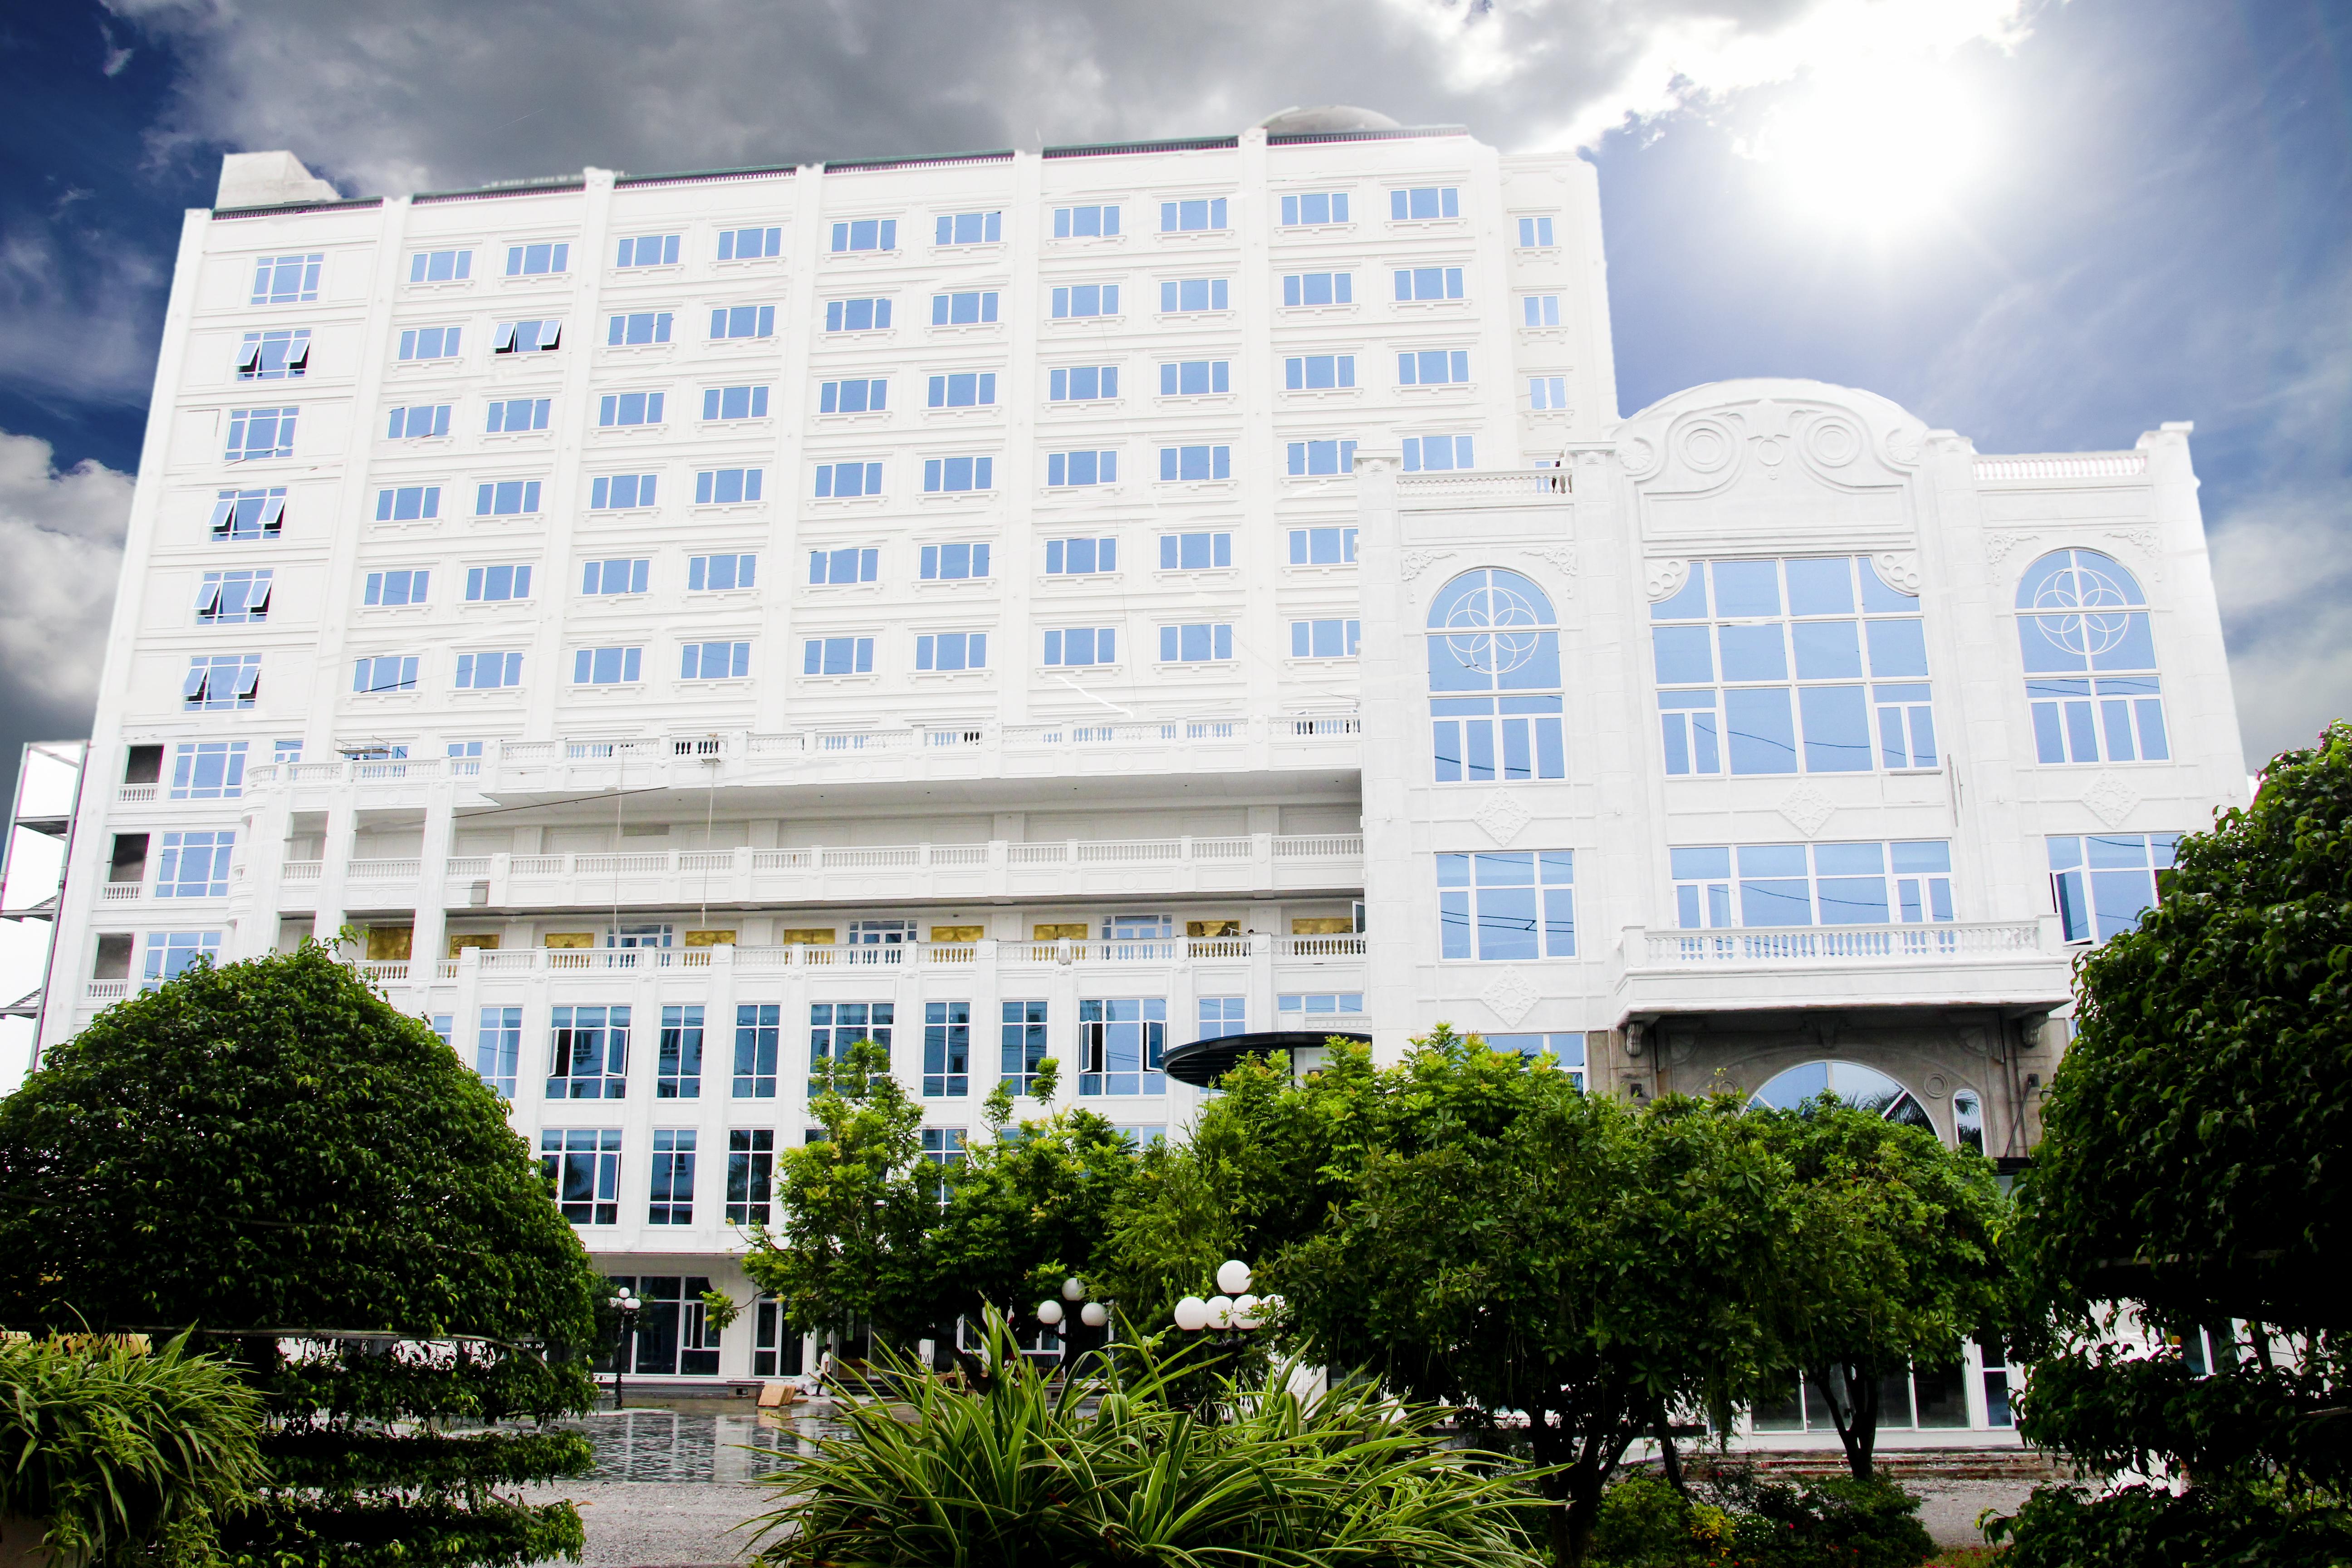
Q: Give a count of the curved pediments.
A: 1